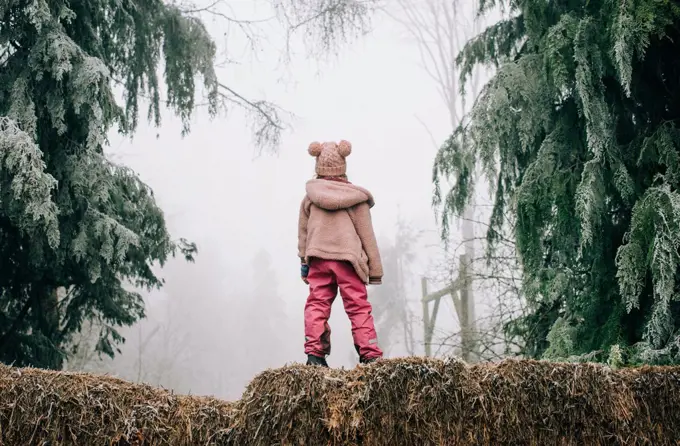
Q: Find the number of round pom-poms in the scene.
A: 2